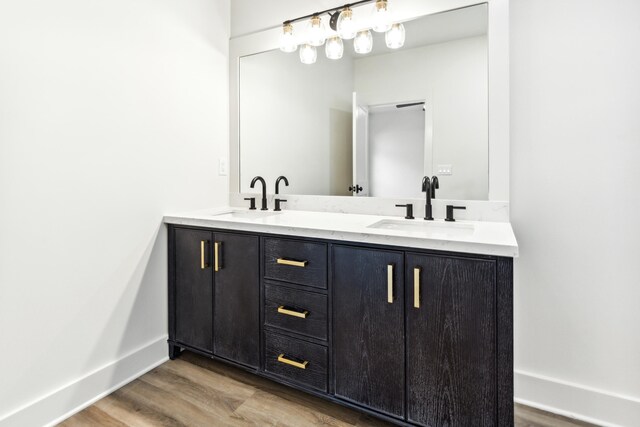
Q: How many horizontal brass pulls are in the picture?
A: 3